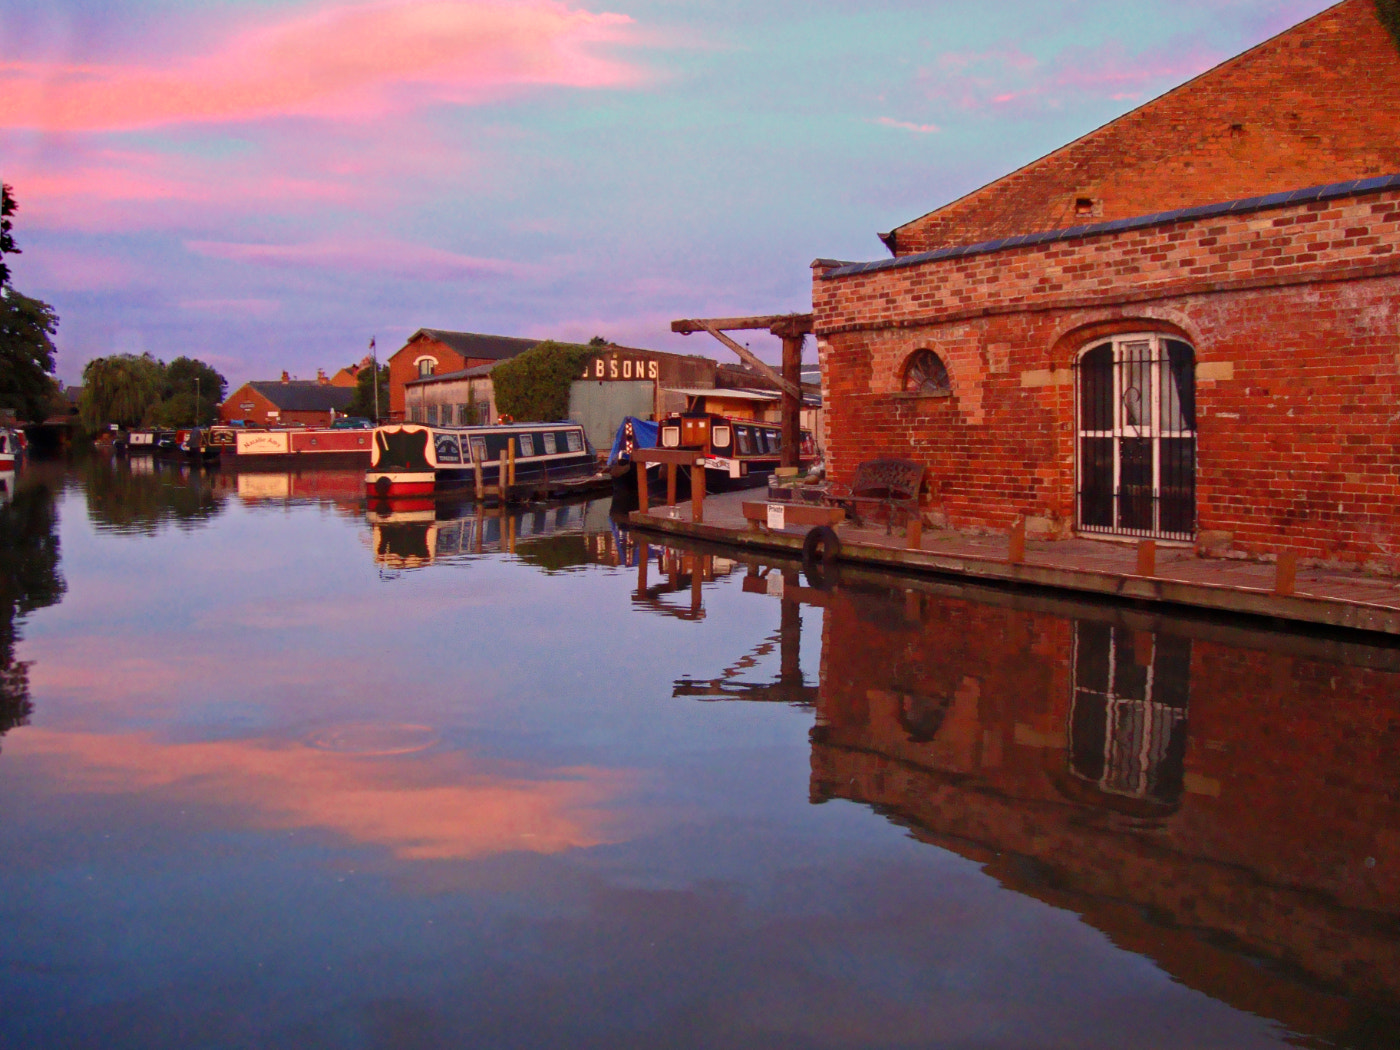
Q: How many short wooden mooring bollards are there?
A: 4